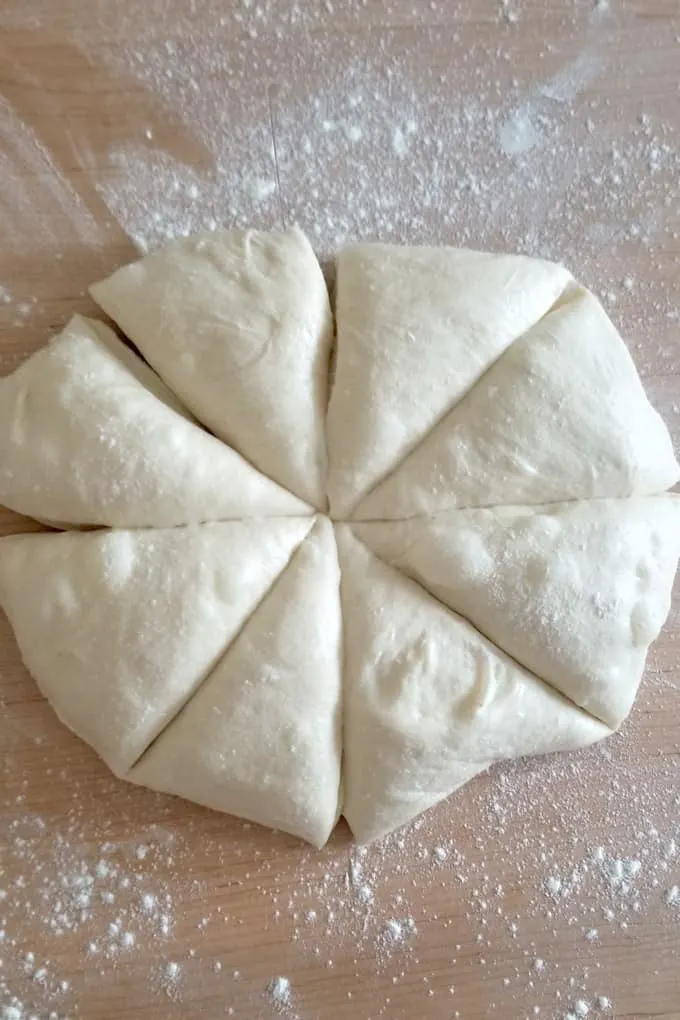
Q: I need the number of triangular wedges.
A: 8